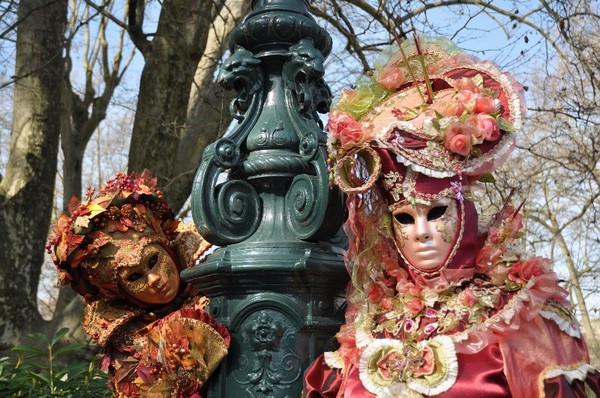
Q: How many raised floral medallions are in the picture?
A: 1